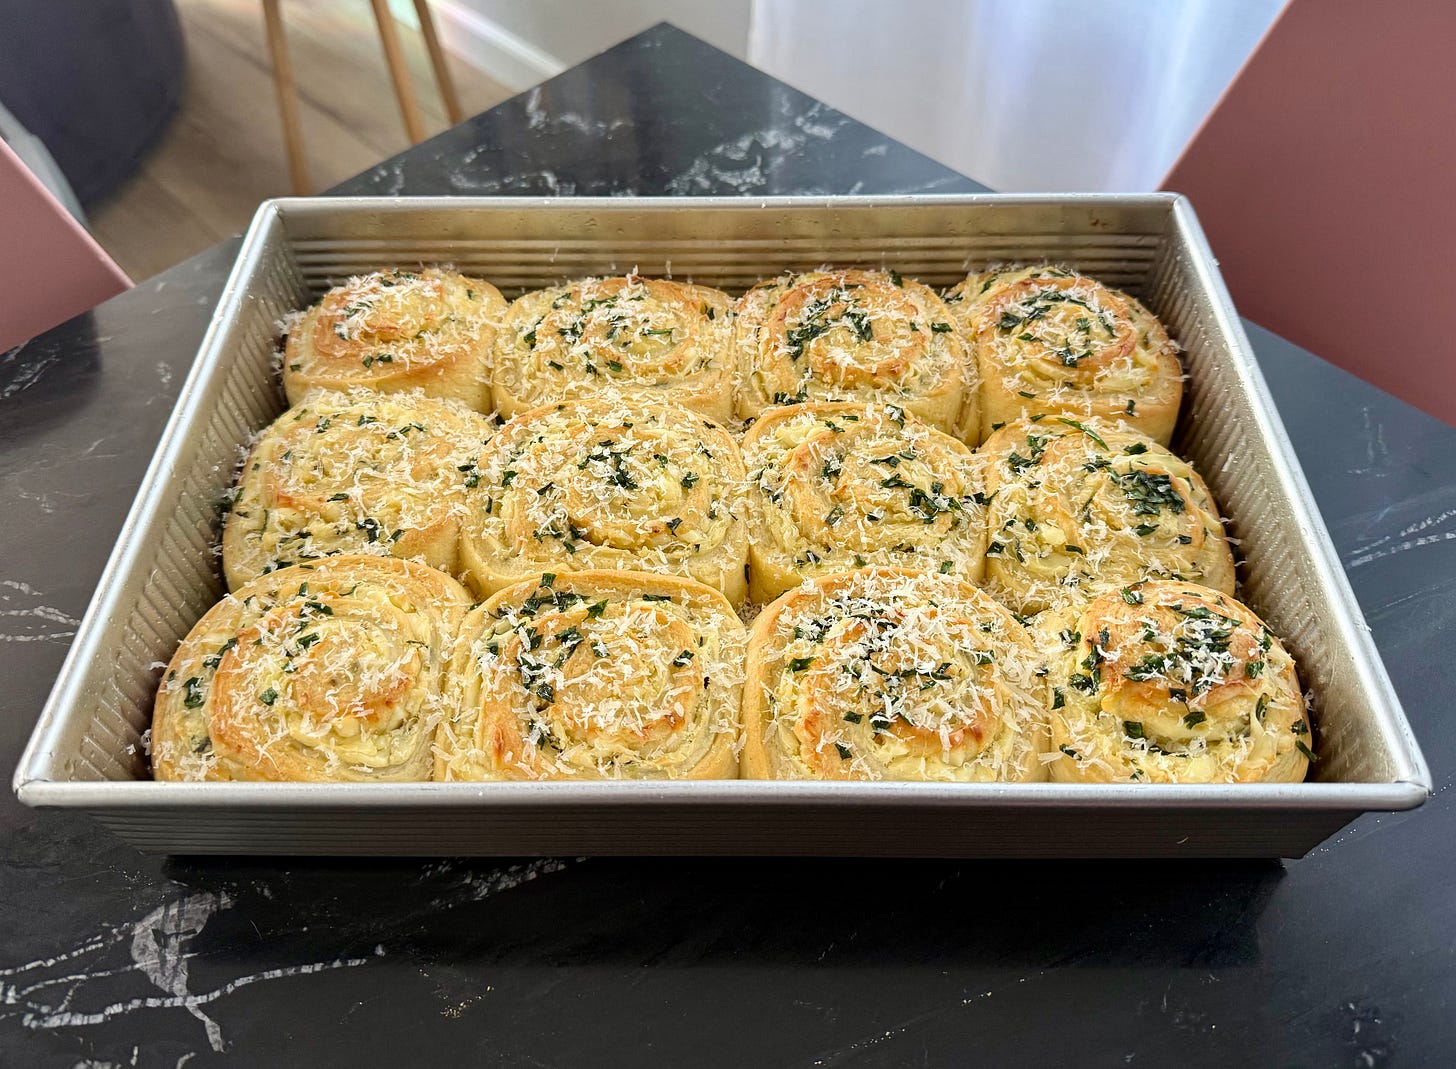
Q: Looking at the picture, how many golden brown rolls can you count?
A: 12